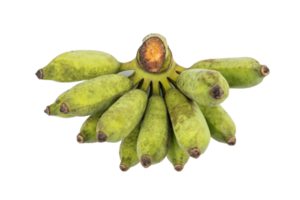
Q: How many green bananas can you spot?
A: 12